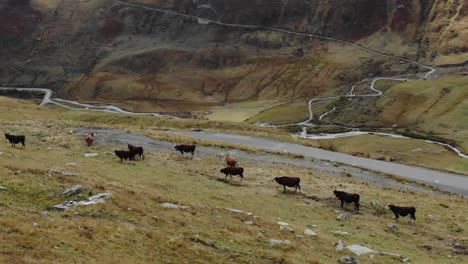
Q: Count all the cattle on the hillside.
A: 10